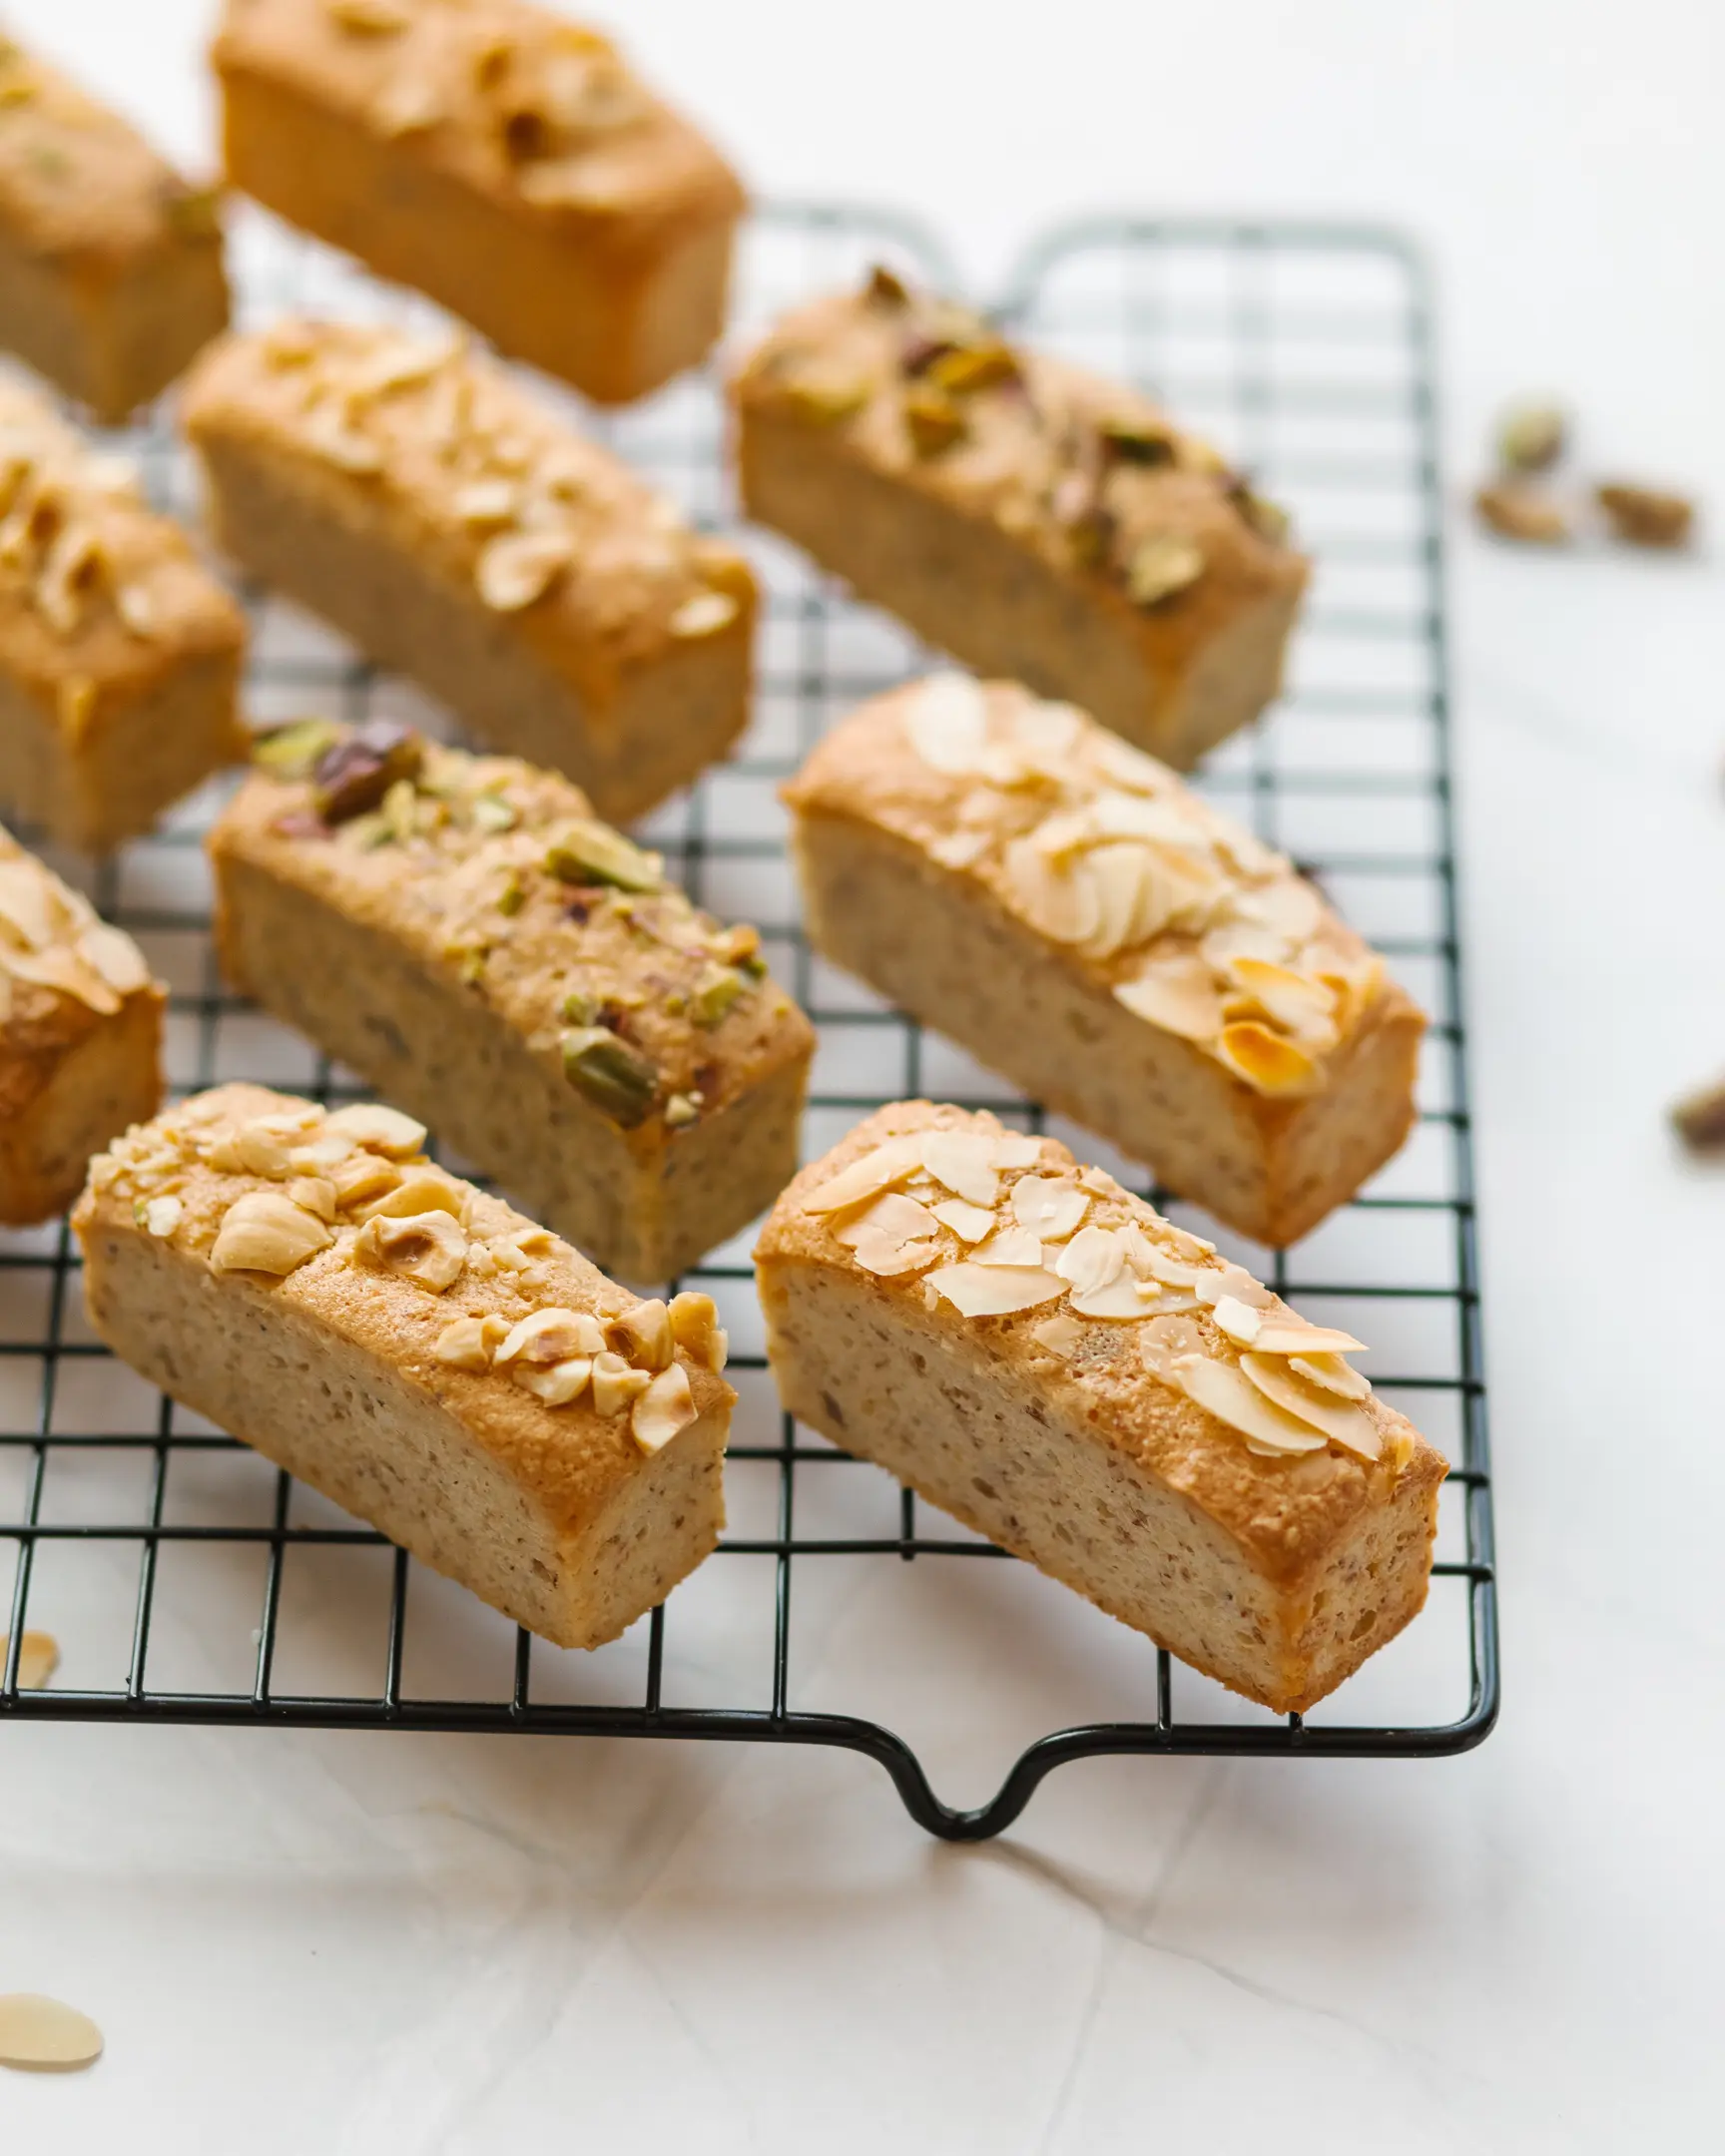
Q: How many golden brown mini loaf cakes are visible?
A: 10